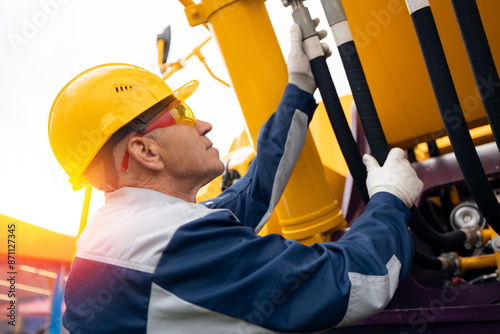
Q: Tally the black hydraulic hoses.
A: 4